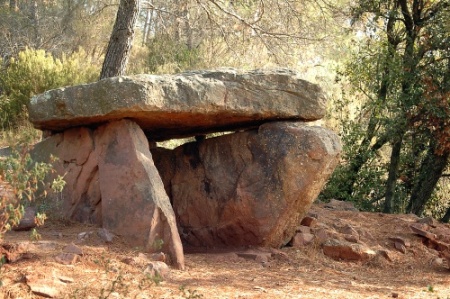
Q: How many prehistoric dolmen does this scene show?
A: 1